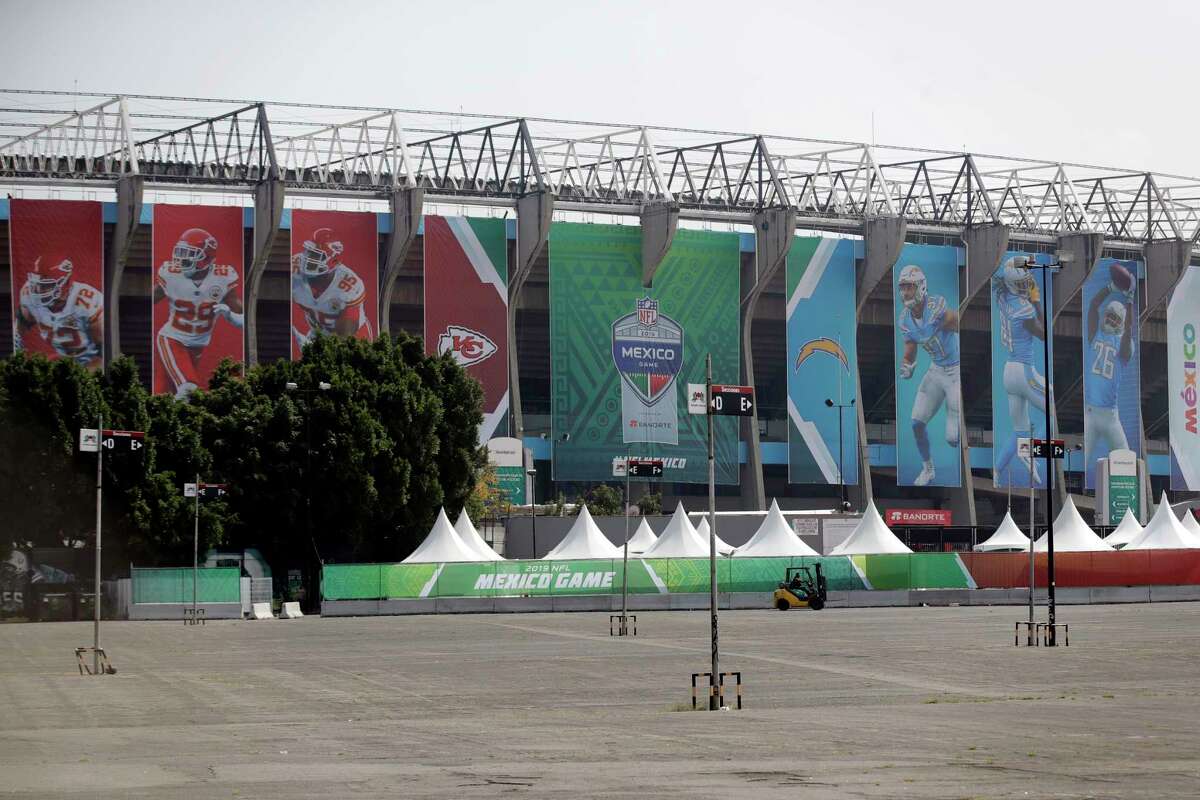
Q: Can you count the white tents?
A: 13